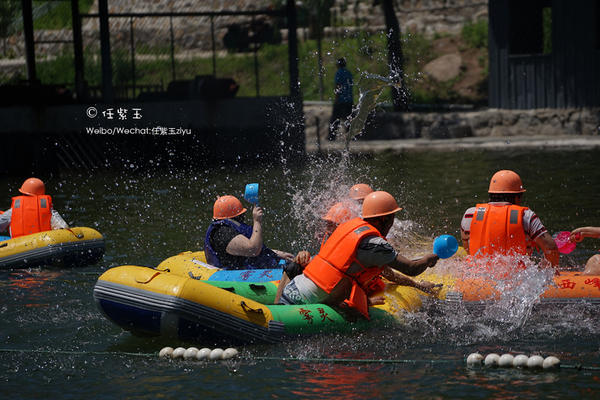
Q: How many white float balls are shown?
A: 12